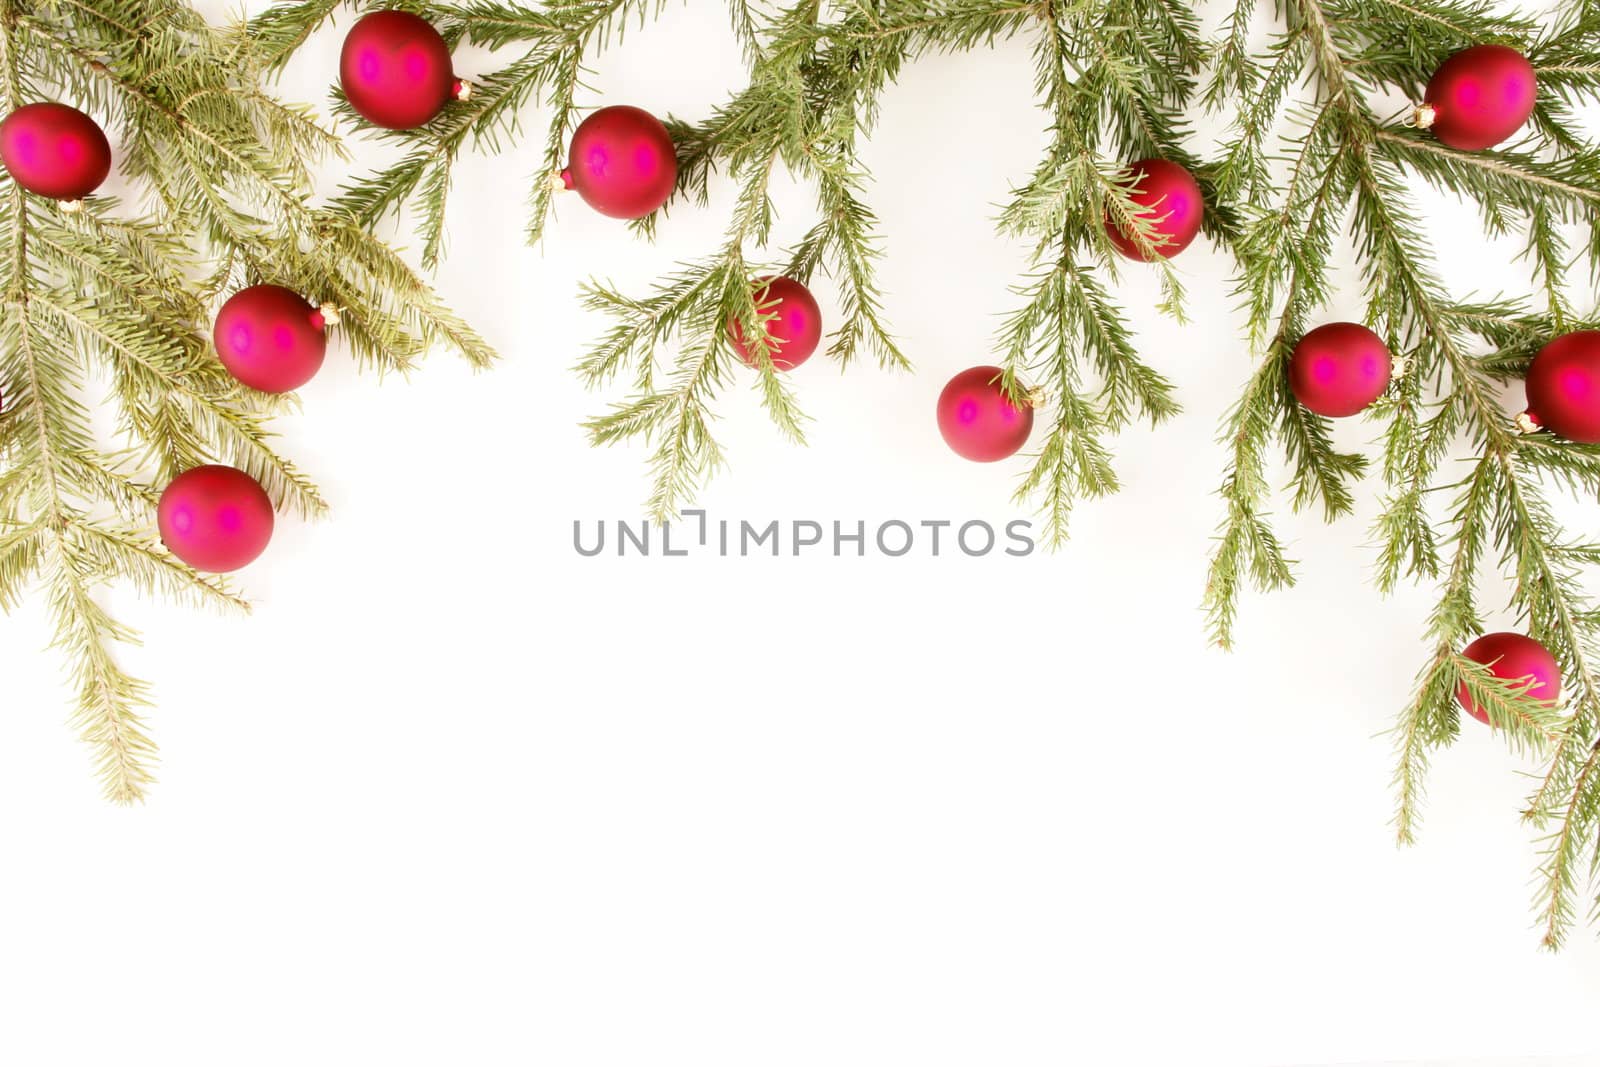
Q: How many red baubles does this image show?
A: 12